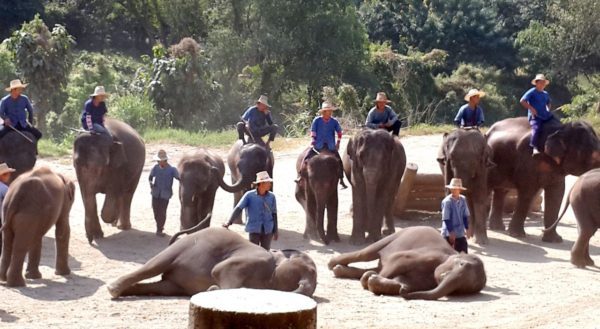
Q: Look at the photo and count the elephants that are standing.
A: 10